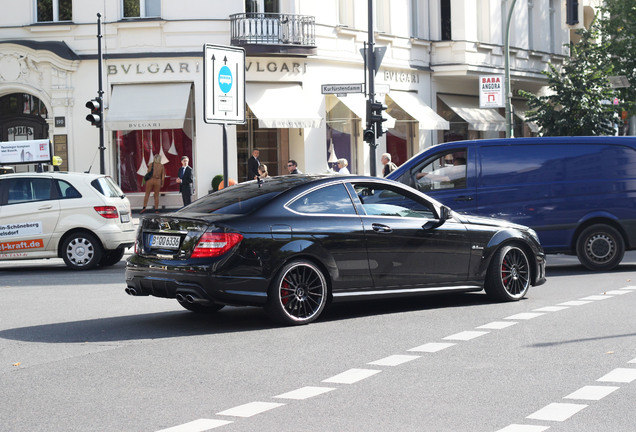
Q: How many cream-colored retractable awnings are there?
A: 6